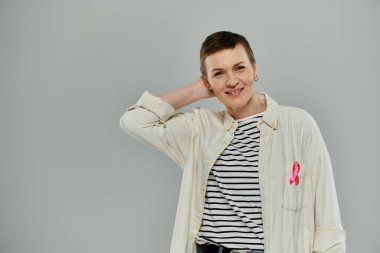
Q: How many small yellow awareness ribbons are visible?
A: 0